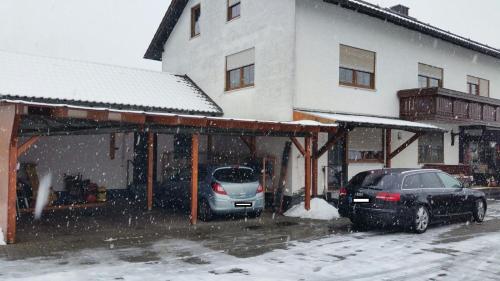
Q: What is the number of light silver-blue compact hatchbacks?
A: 1